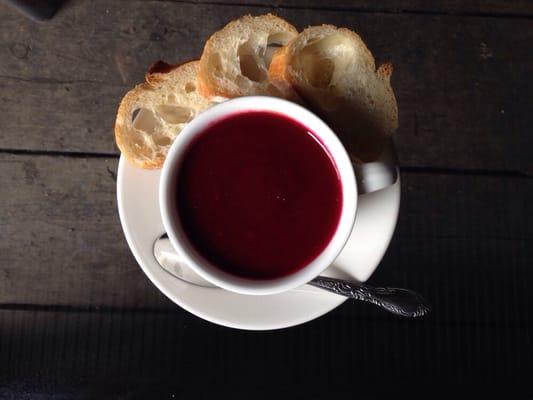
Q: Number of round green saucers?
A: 0